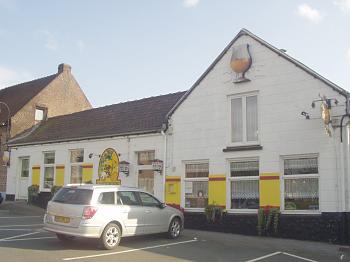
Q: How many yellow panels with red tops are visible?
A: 6